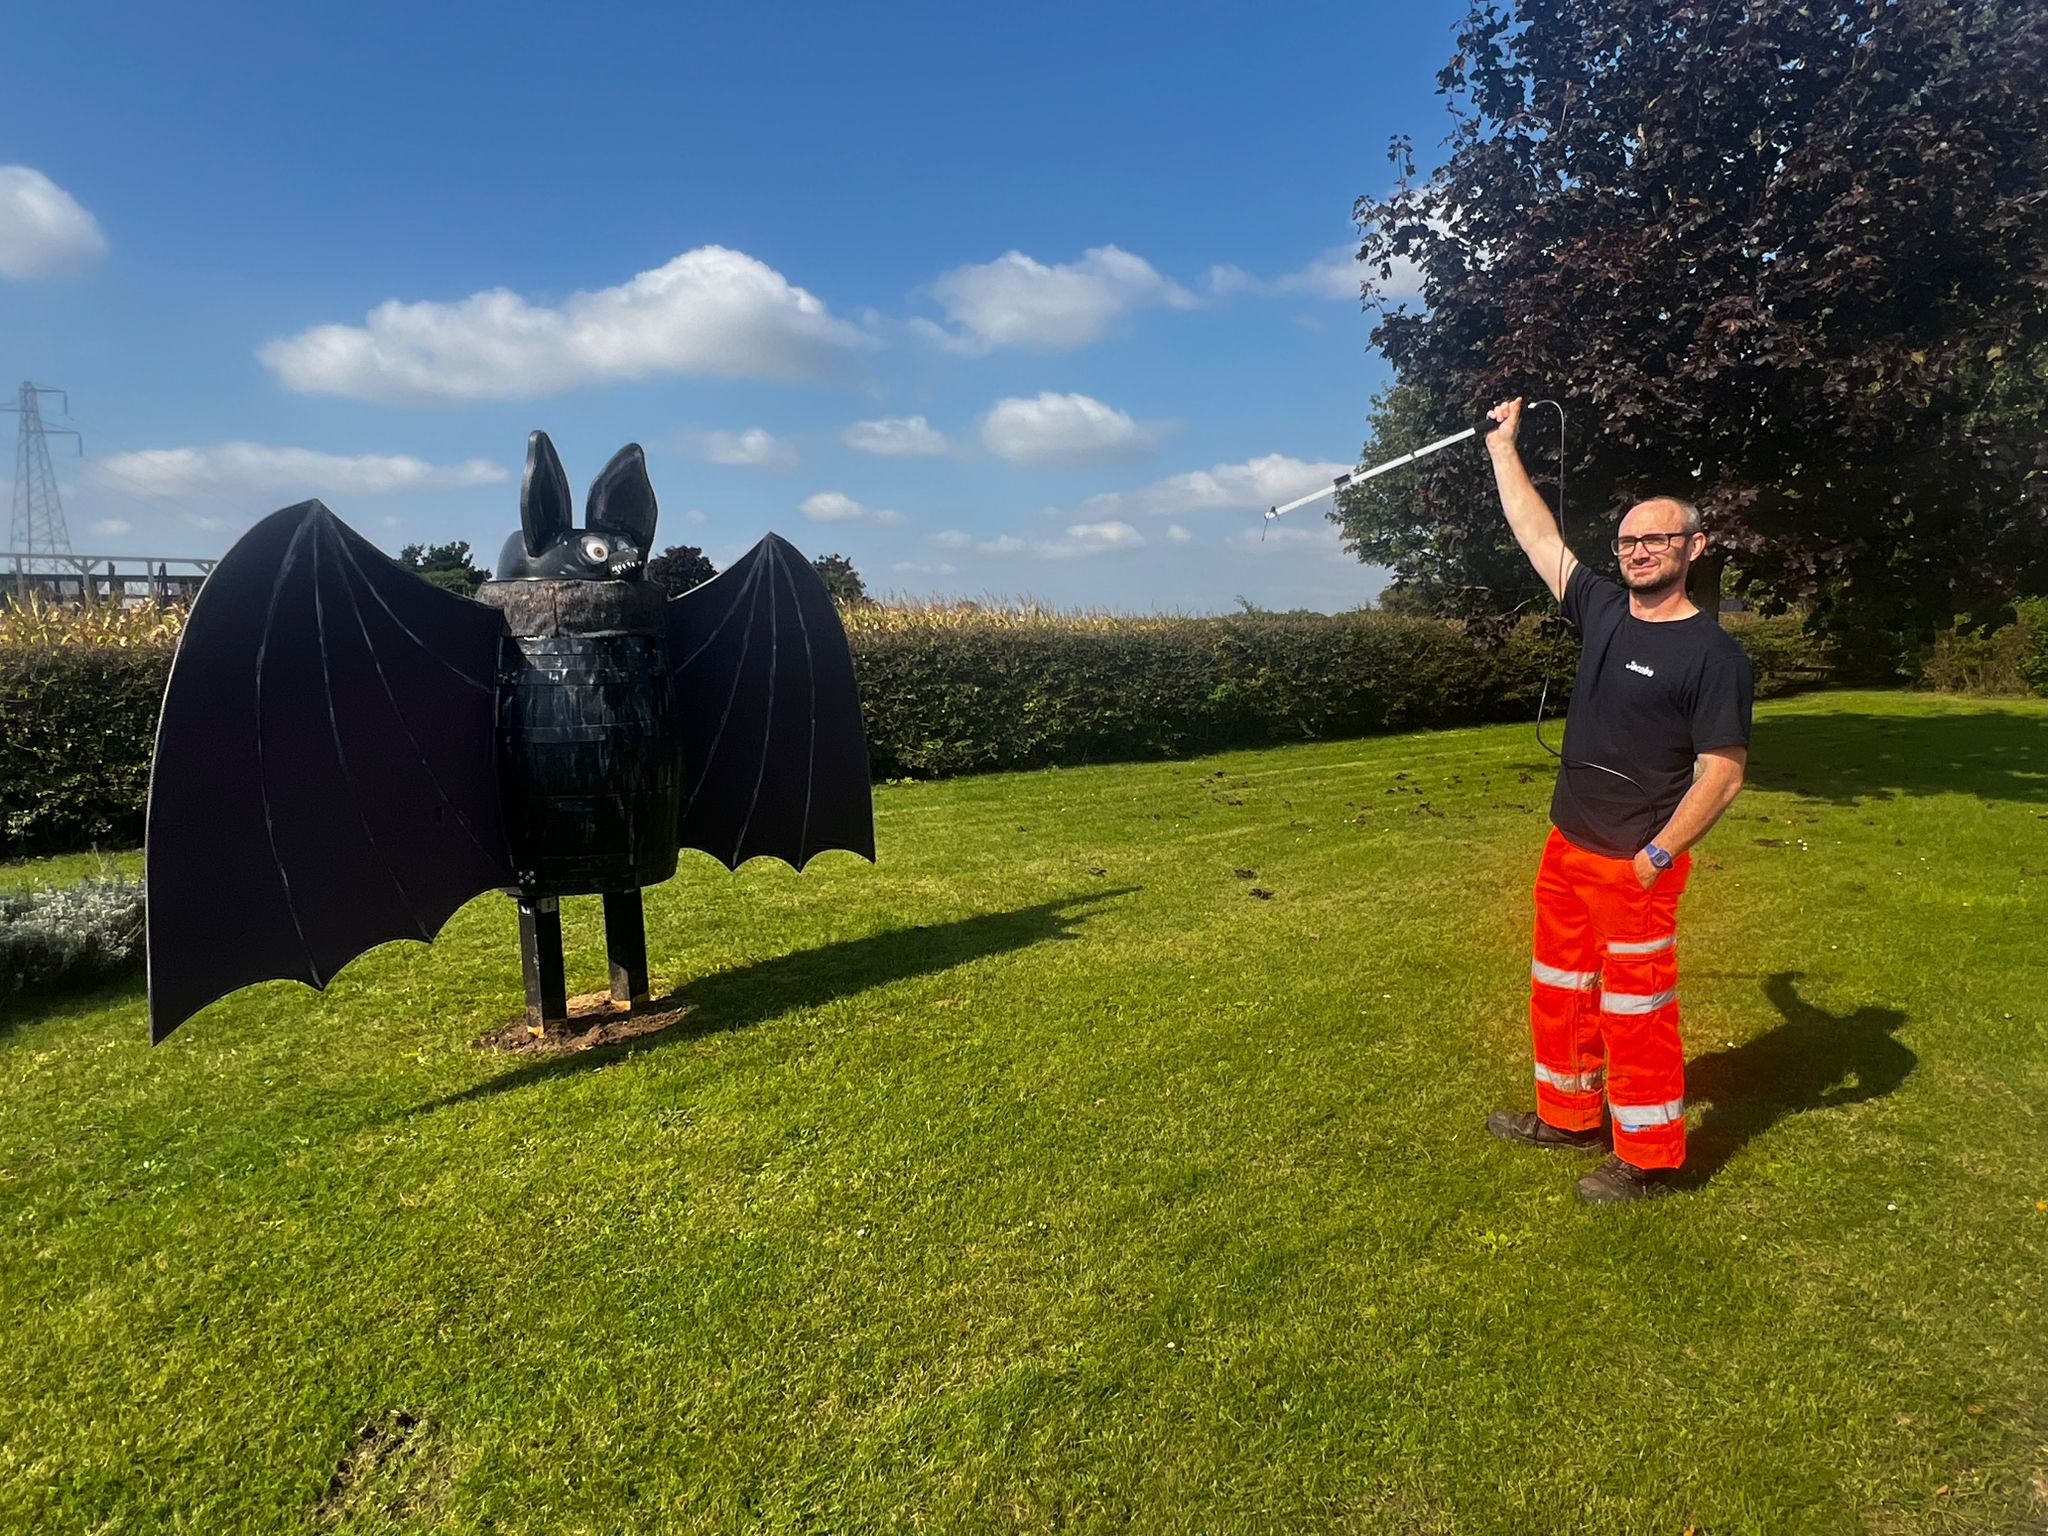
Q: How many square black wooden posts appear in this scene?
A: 2